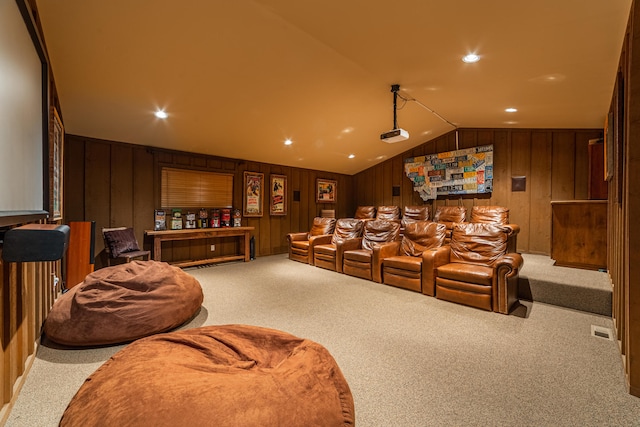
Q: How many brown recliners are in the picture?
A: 10